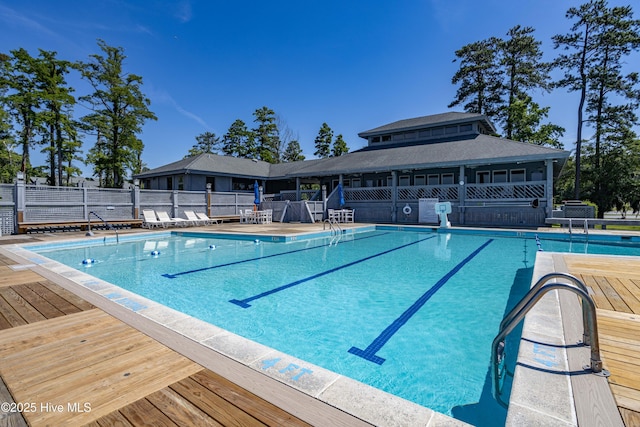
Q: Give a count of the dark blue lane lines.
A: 3